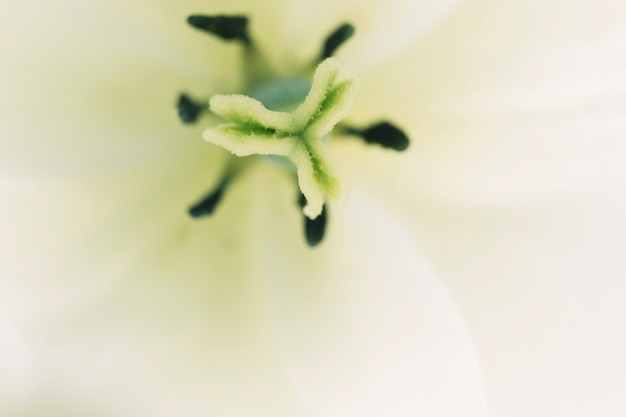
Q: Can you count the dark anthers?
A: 6